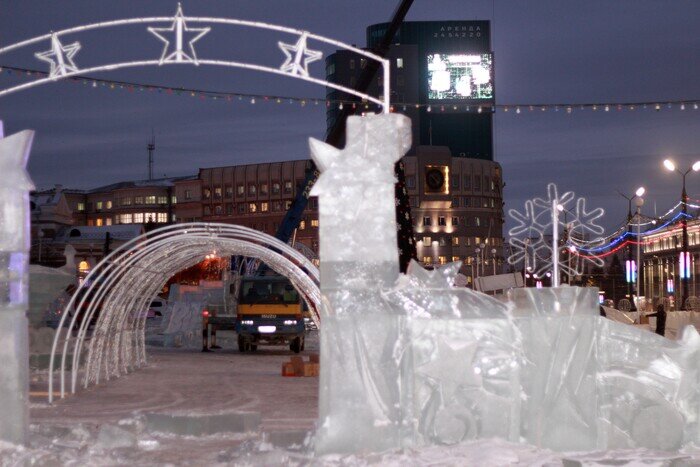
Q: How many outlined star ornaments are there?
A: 3